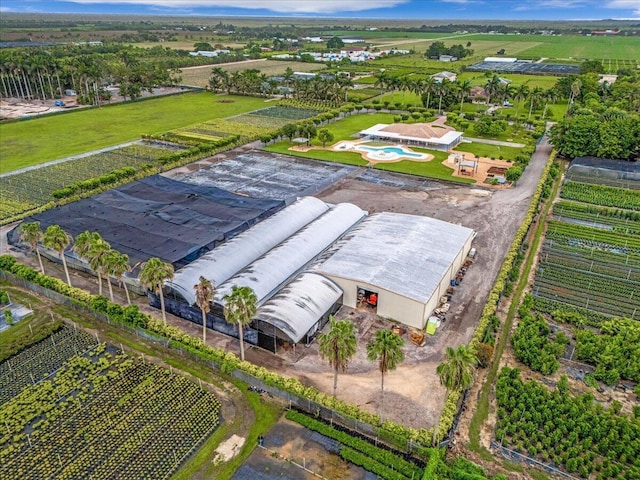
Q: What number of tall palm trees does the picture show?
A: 11